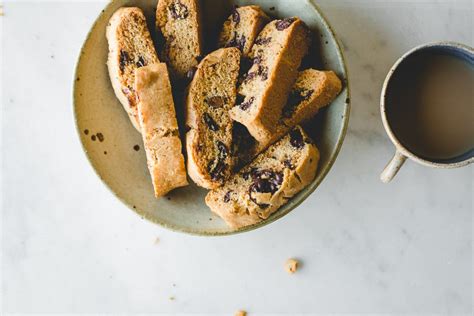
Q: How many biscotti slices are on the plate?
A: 8